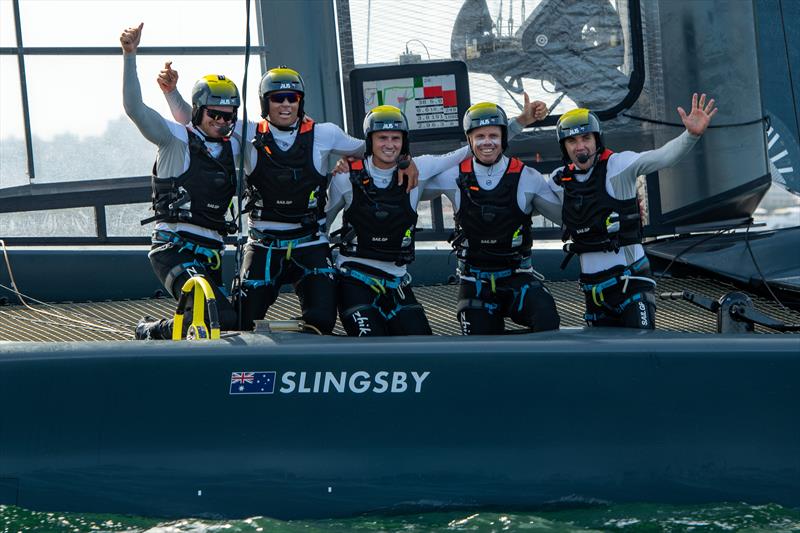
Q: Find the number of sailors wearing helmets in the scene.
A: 5